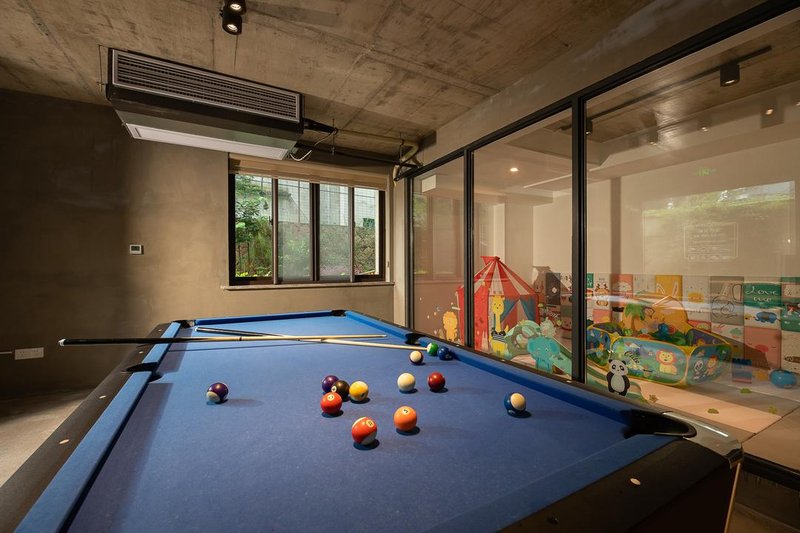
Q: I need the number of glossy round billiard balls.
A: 13